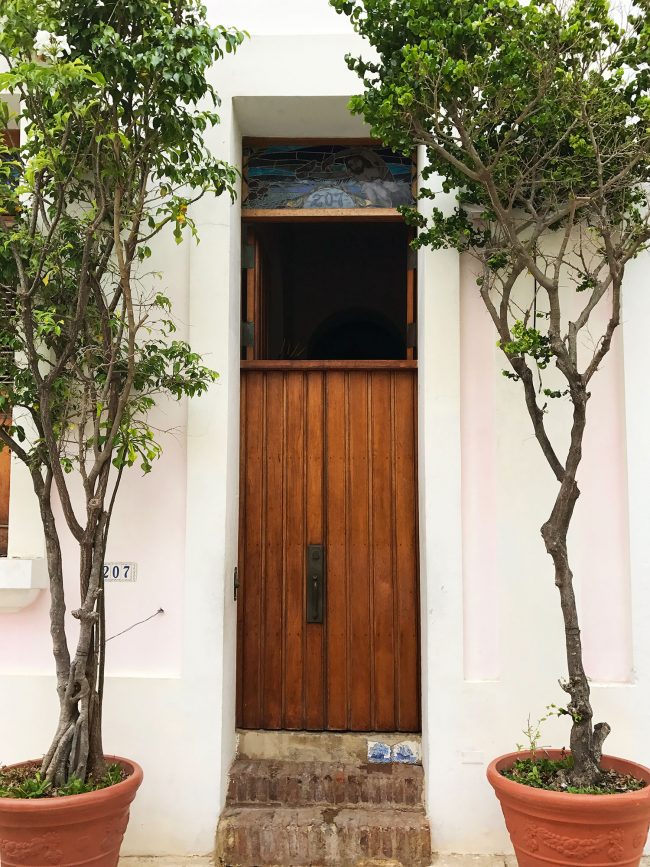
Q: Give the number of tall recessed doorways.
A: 1